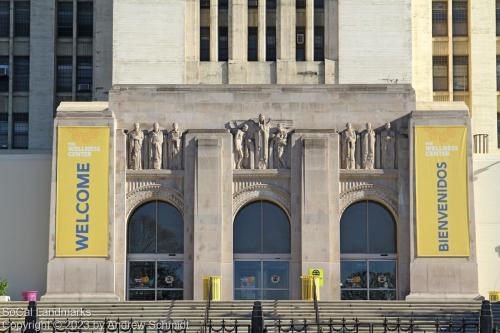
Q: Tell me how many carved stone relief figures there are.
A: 9